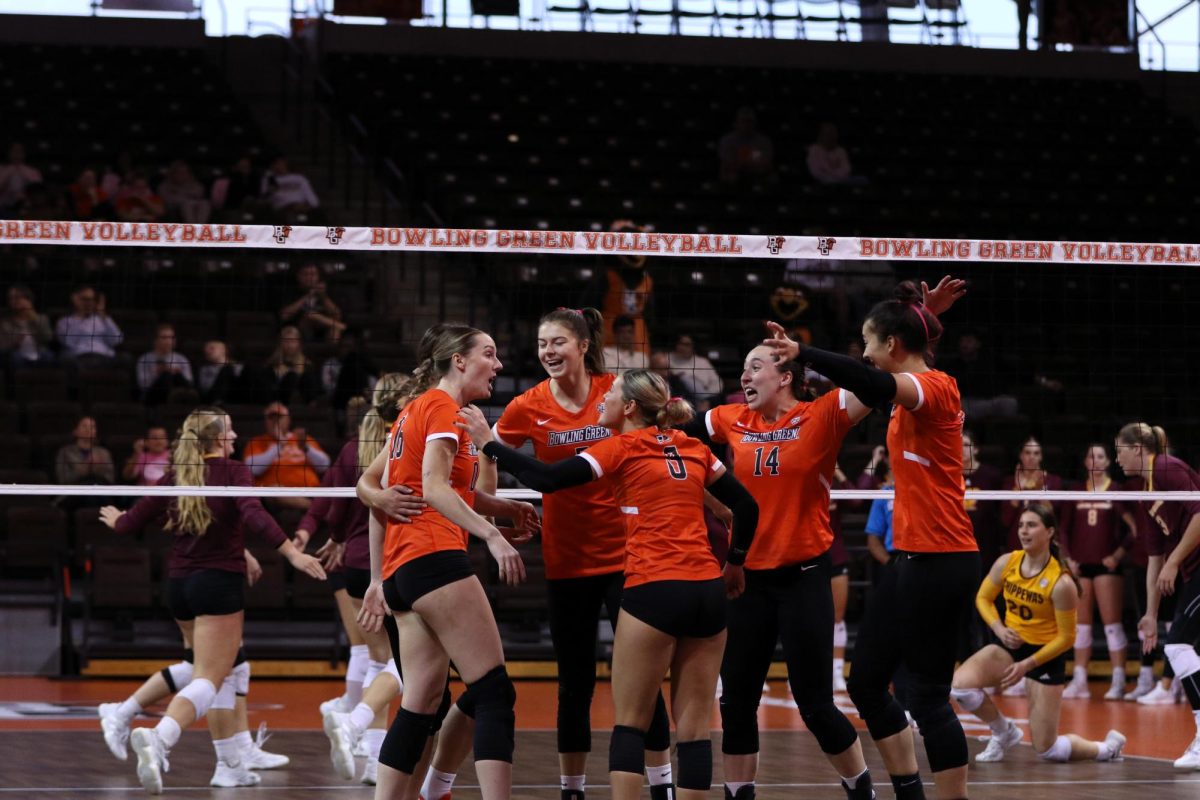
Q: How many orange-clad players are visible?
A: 6